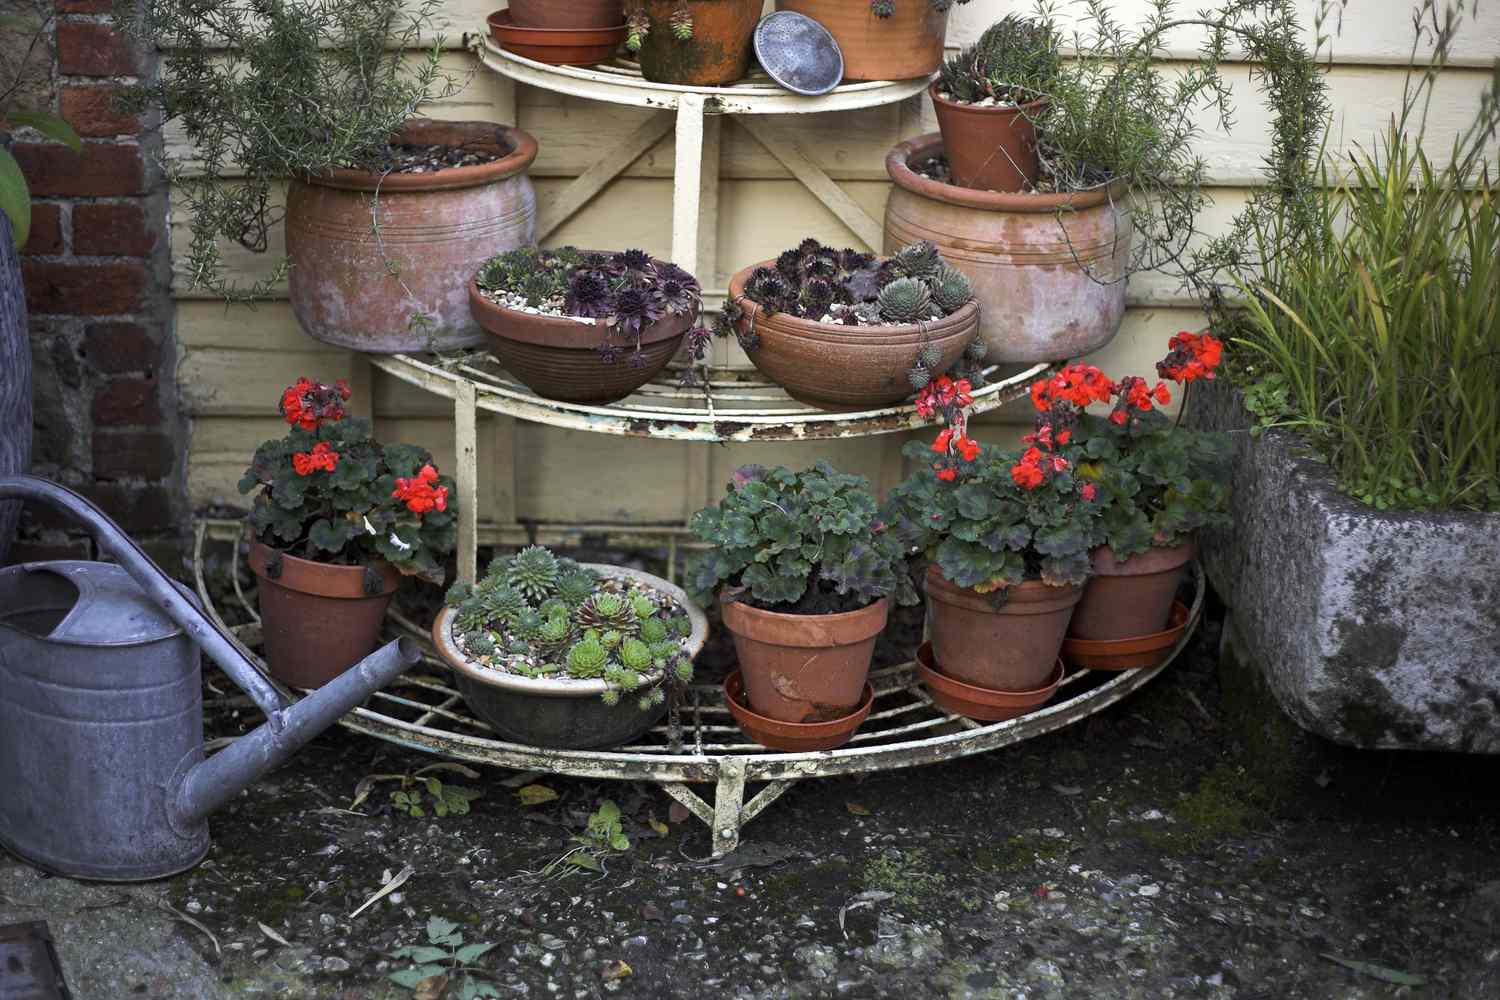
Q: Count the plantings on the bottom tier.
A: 5